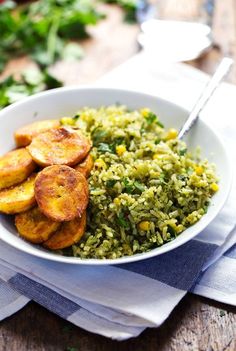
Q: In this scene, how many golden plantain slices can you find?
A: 8